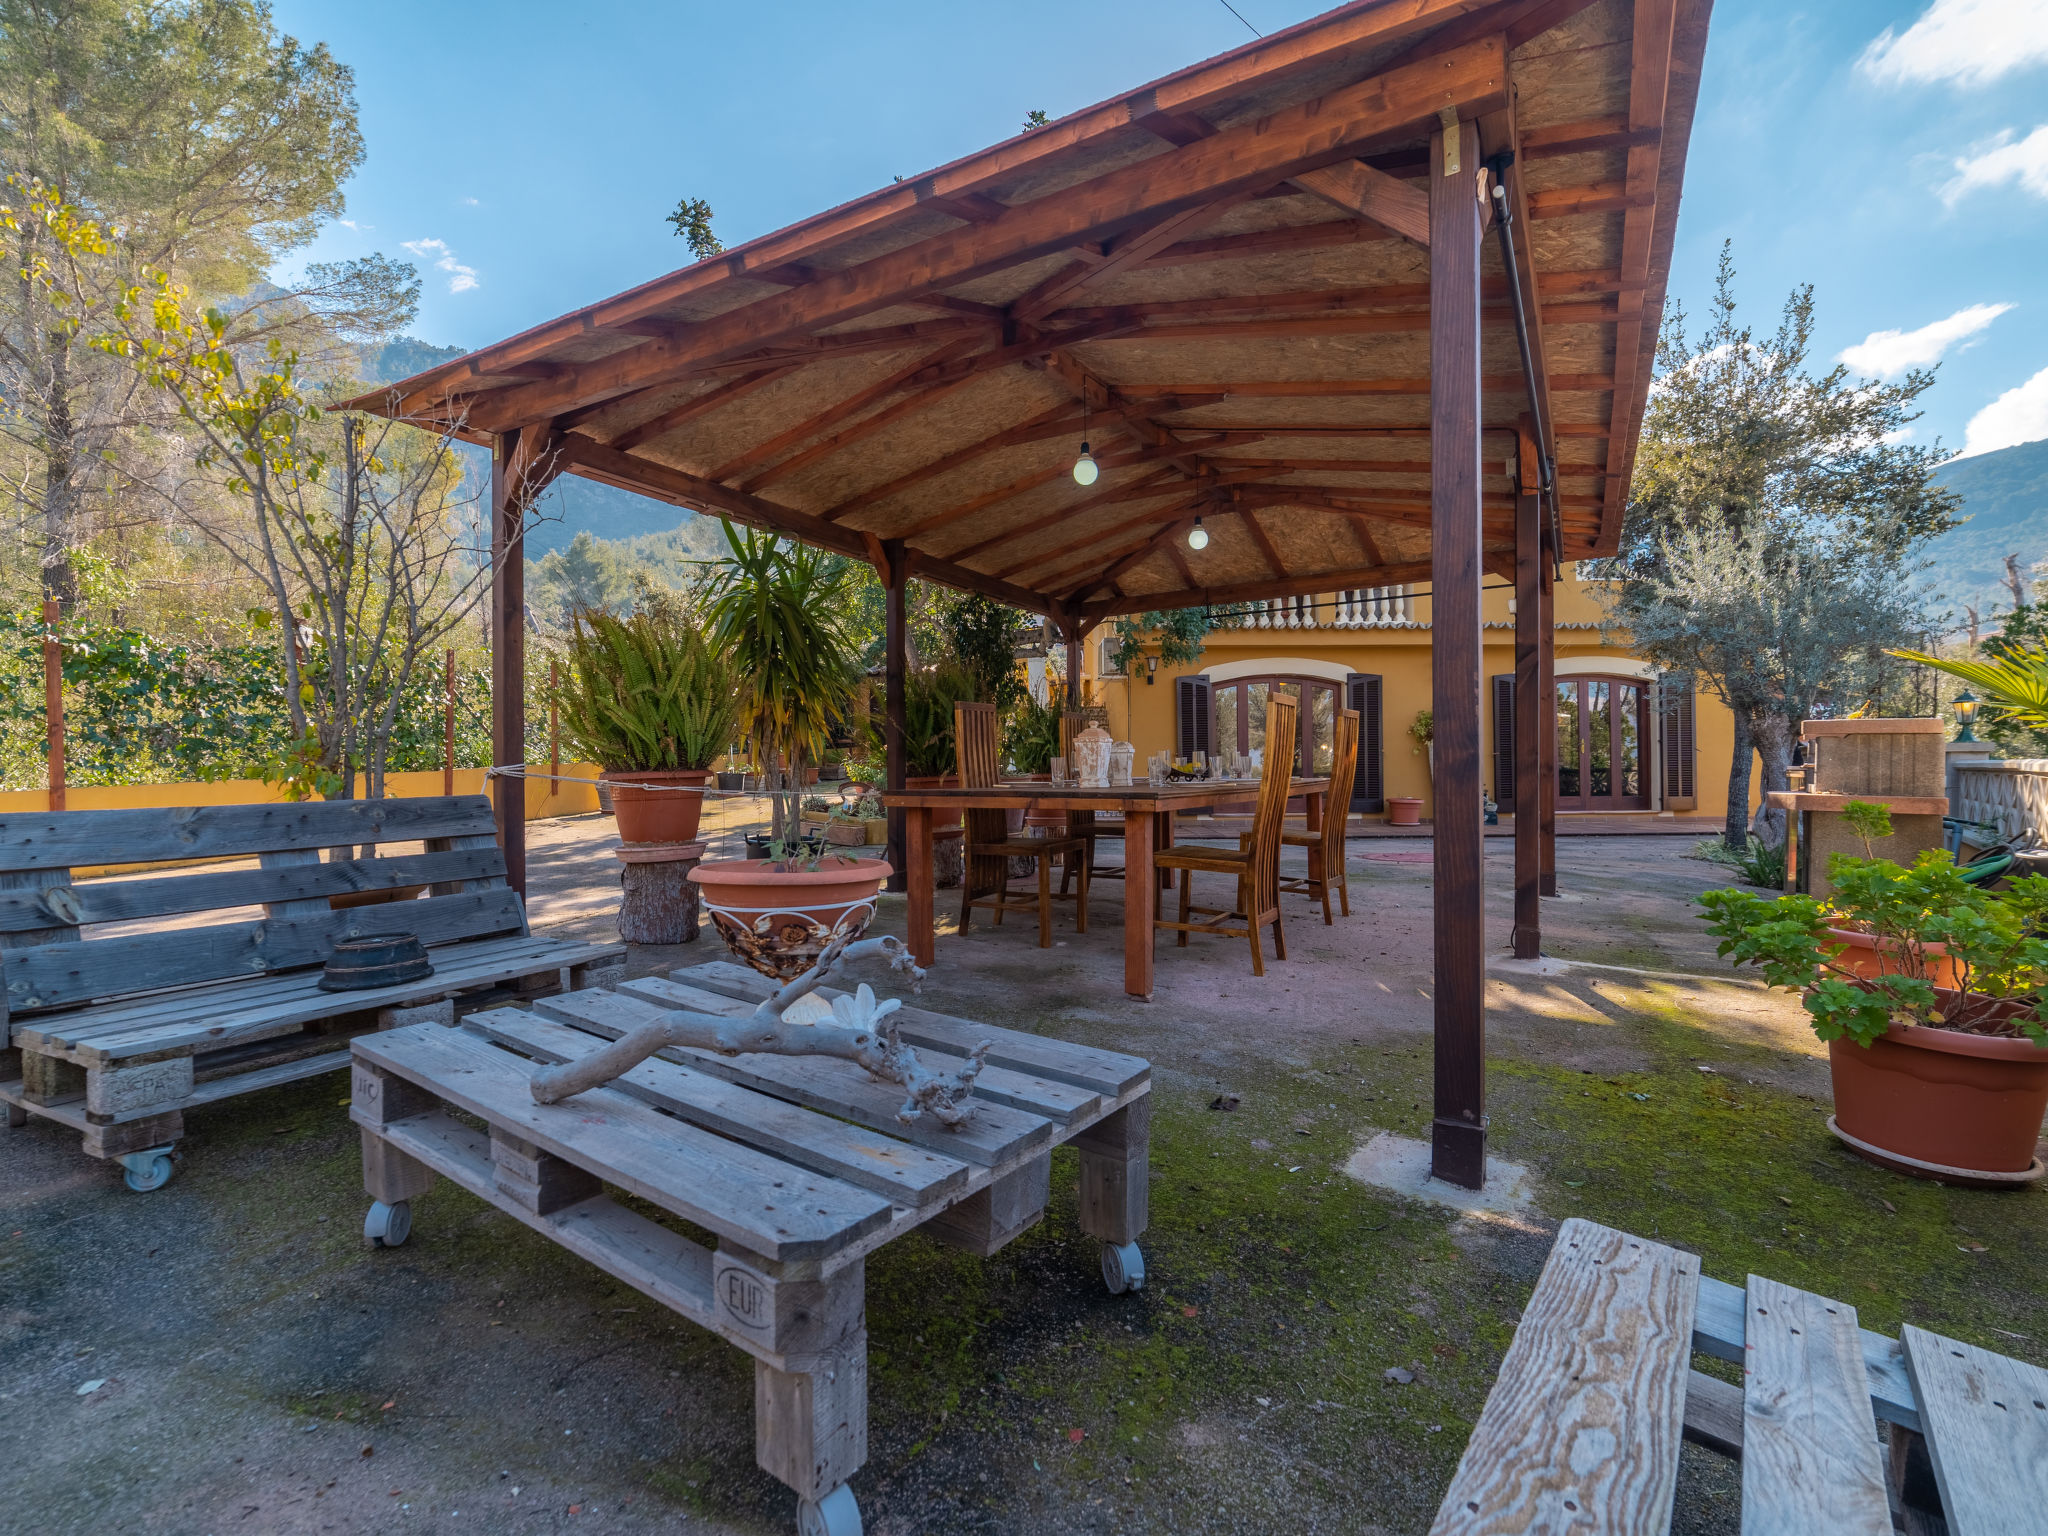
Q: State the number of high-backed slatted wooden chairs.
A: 4